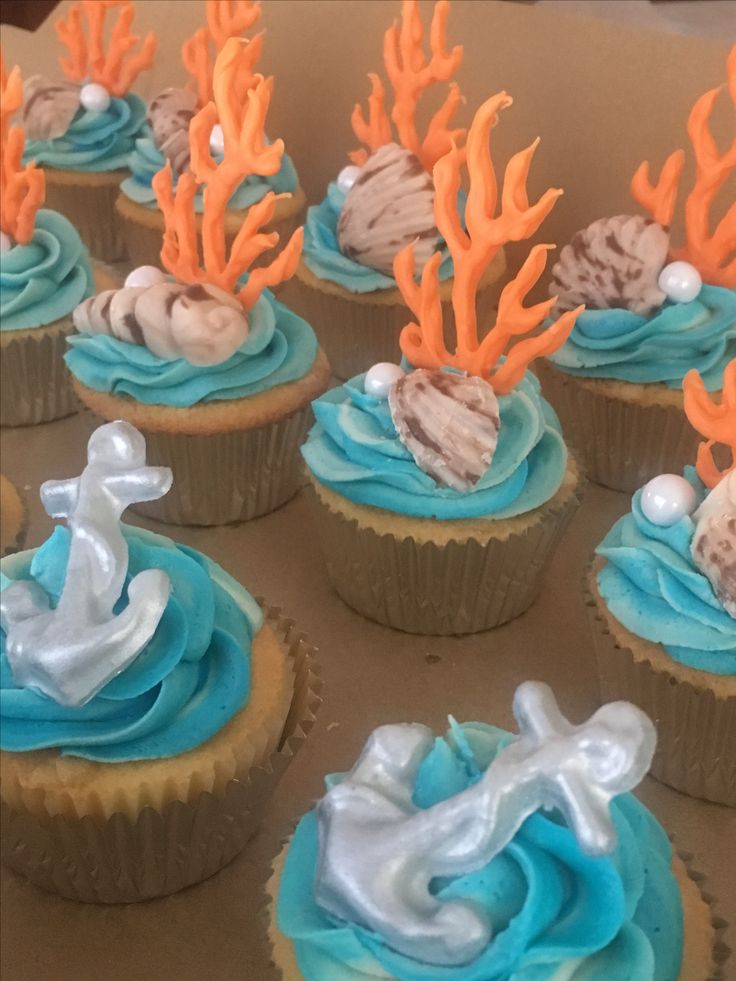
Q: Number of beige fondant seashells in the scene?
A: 7